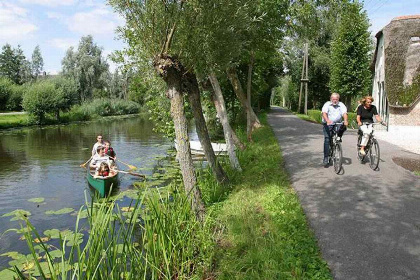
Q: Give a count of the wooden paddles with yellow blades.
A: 2